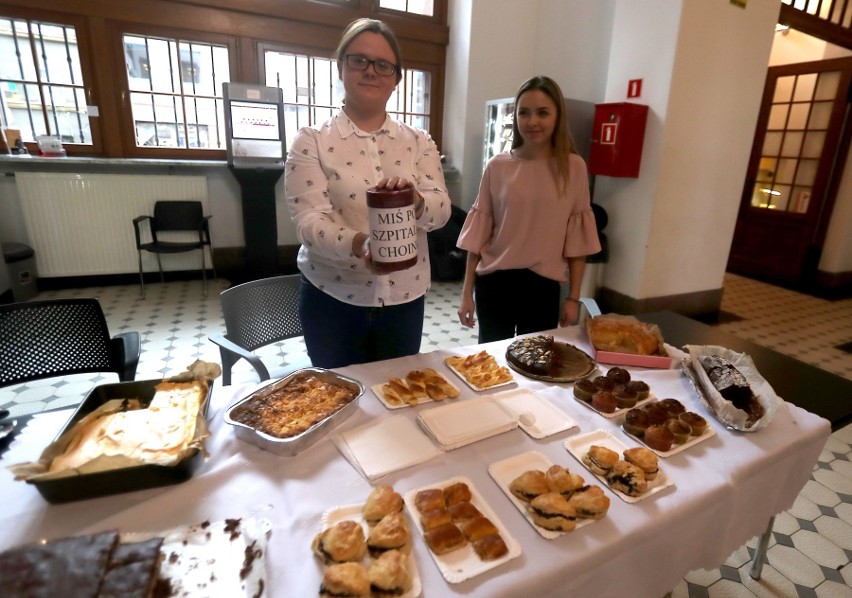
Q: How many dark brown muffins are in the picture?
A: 12